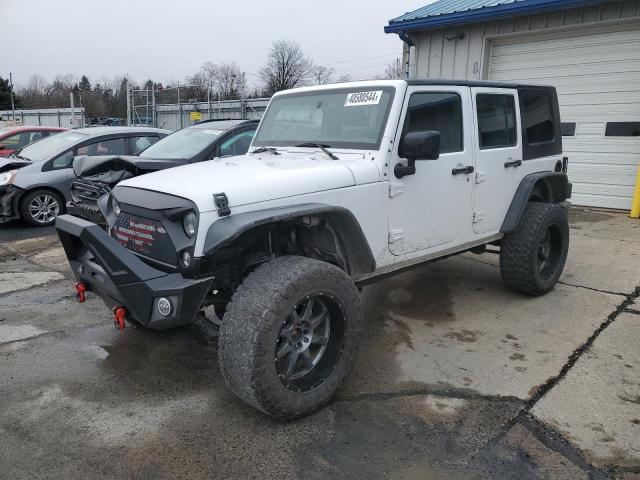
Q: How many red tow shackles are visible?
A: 2